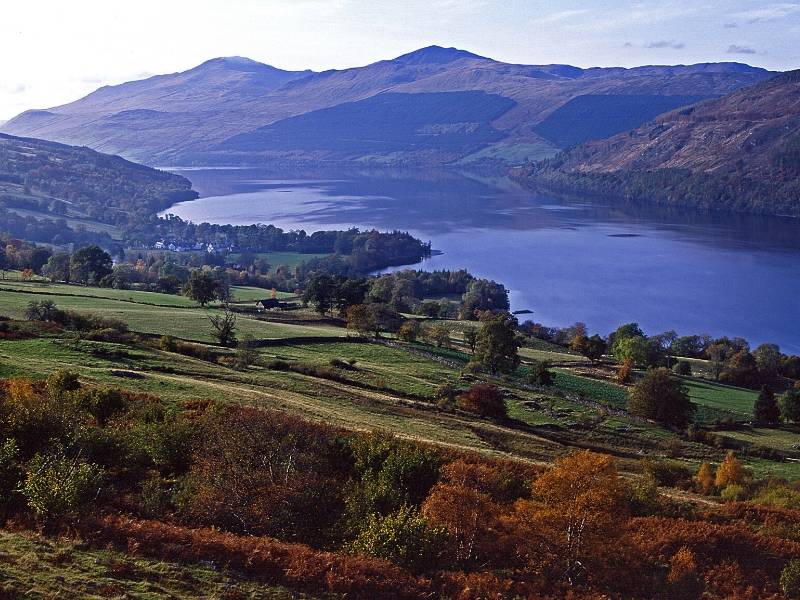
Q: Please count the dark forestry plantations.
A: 2